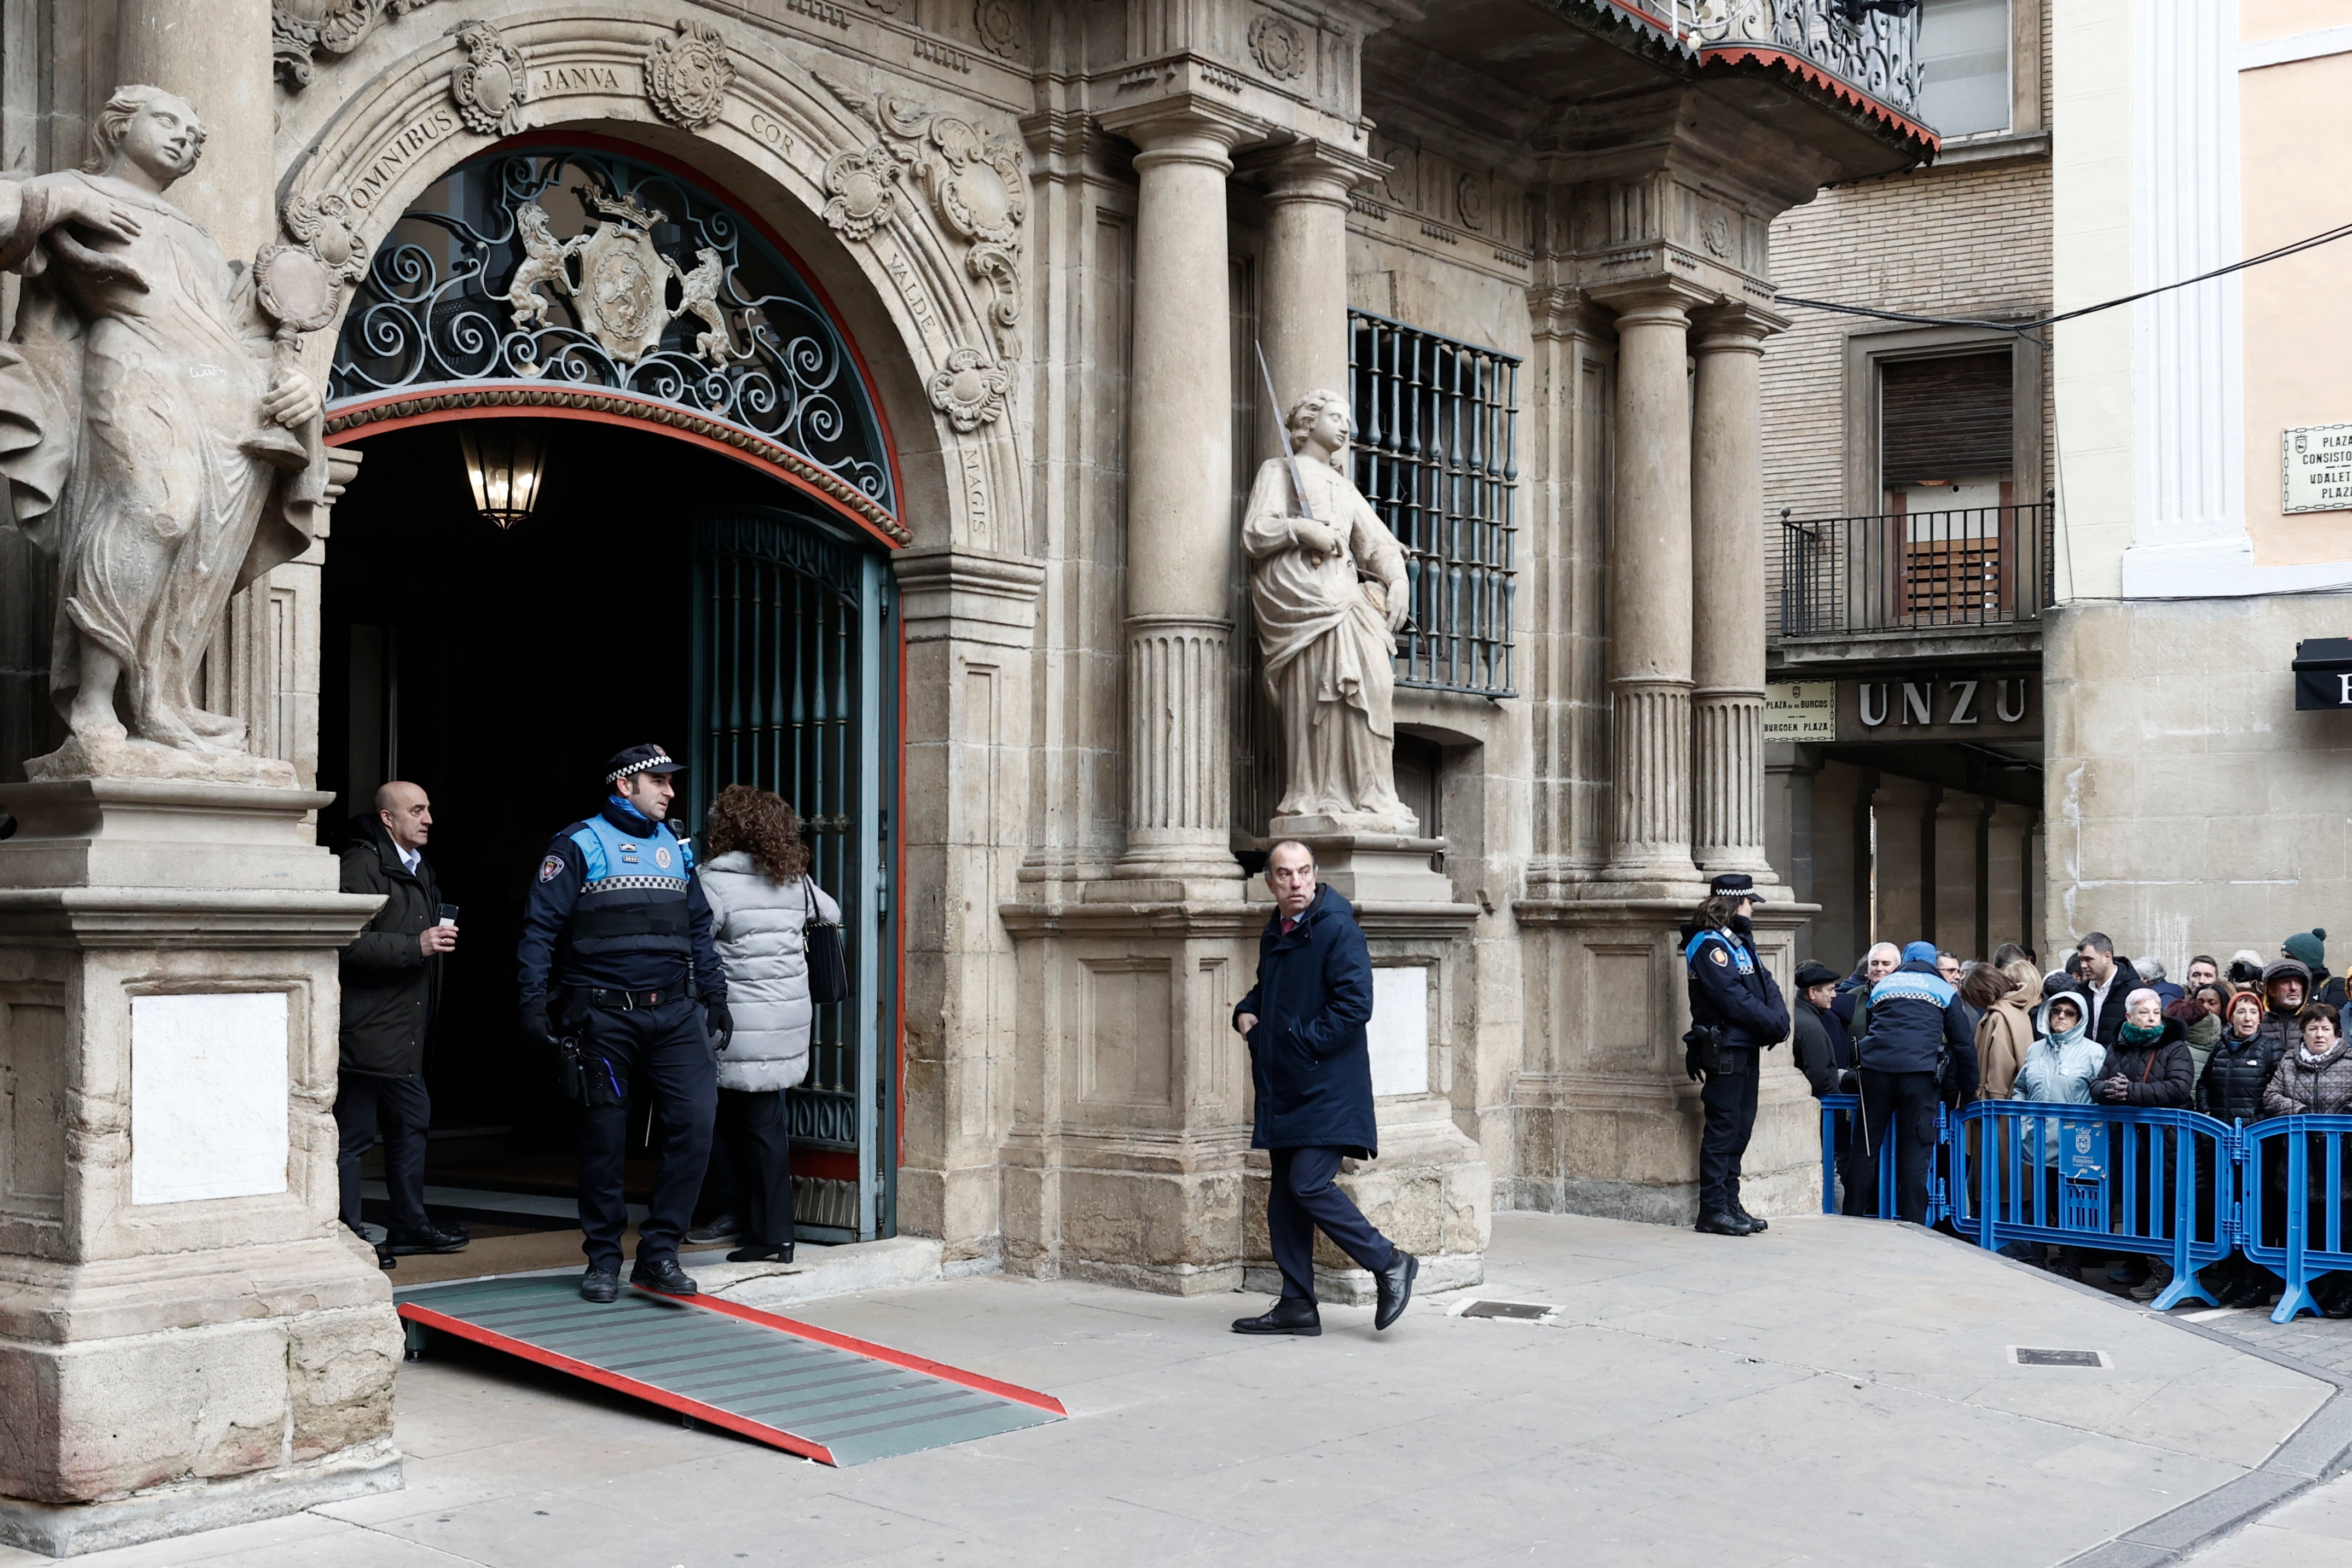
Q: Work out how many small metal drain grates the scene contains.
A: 2